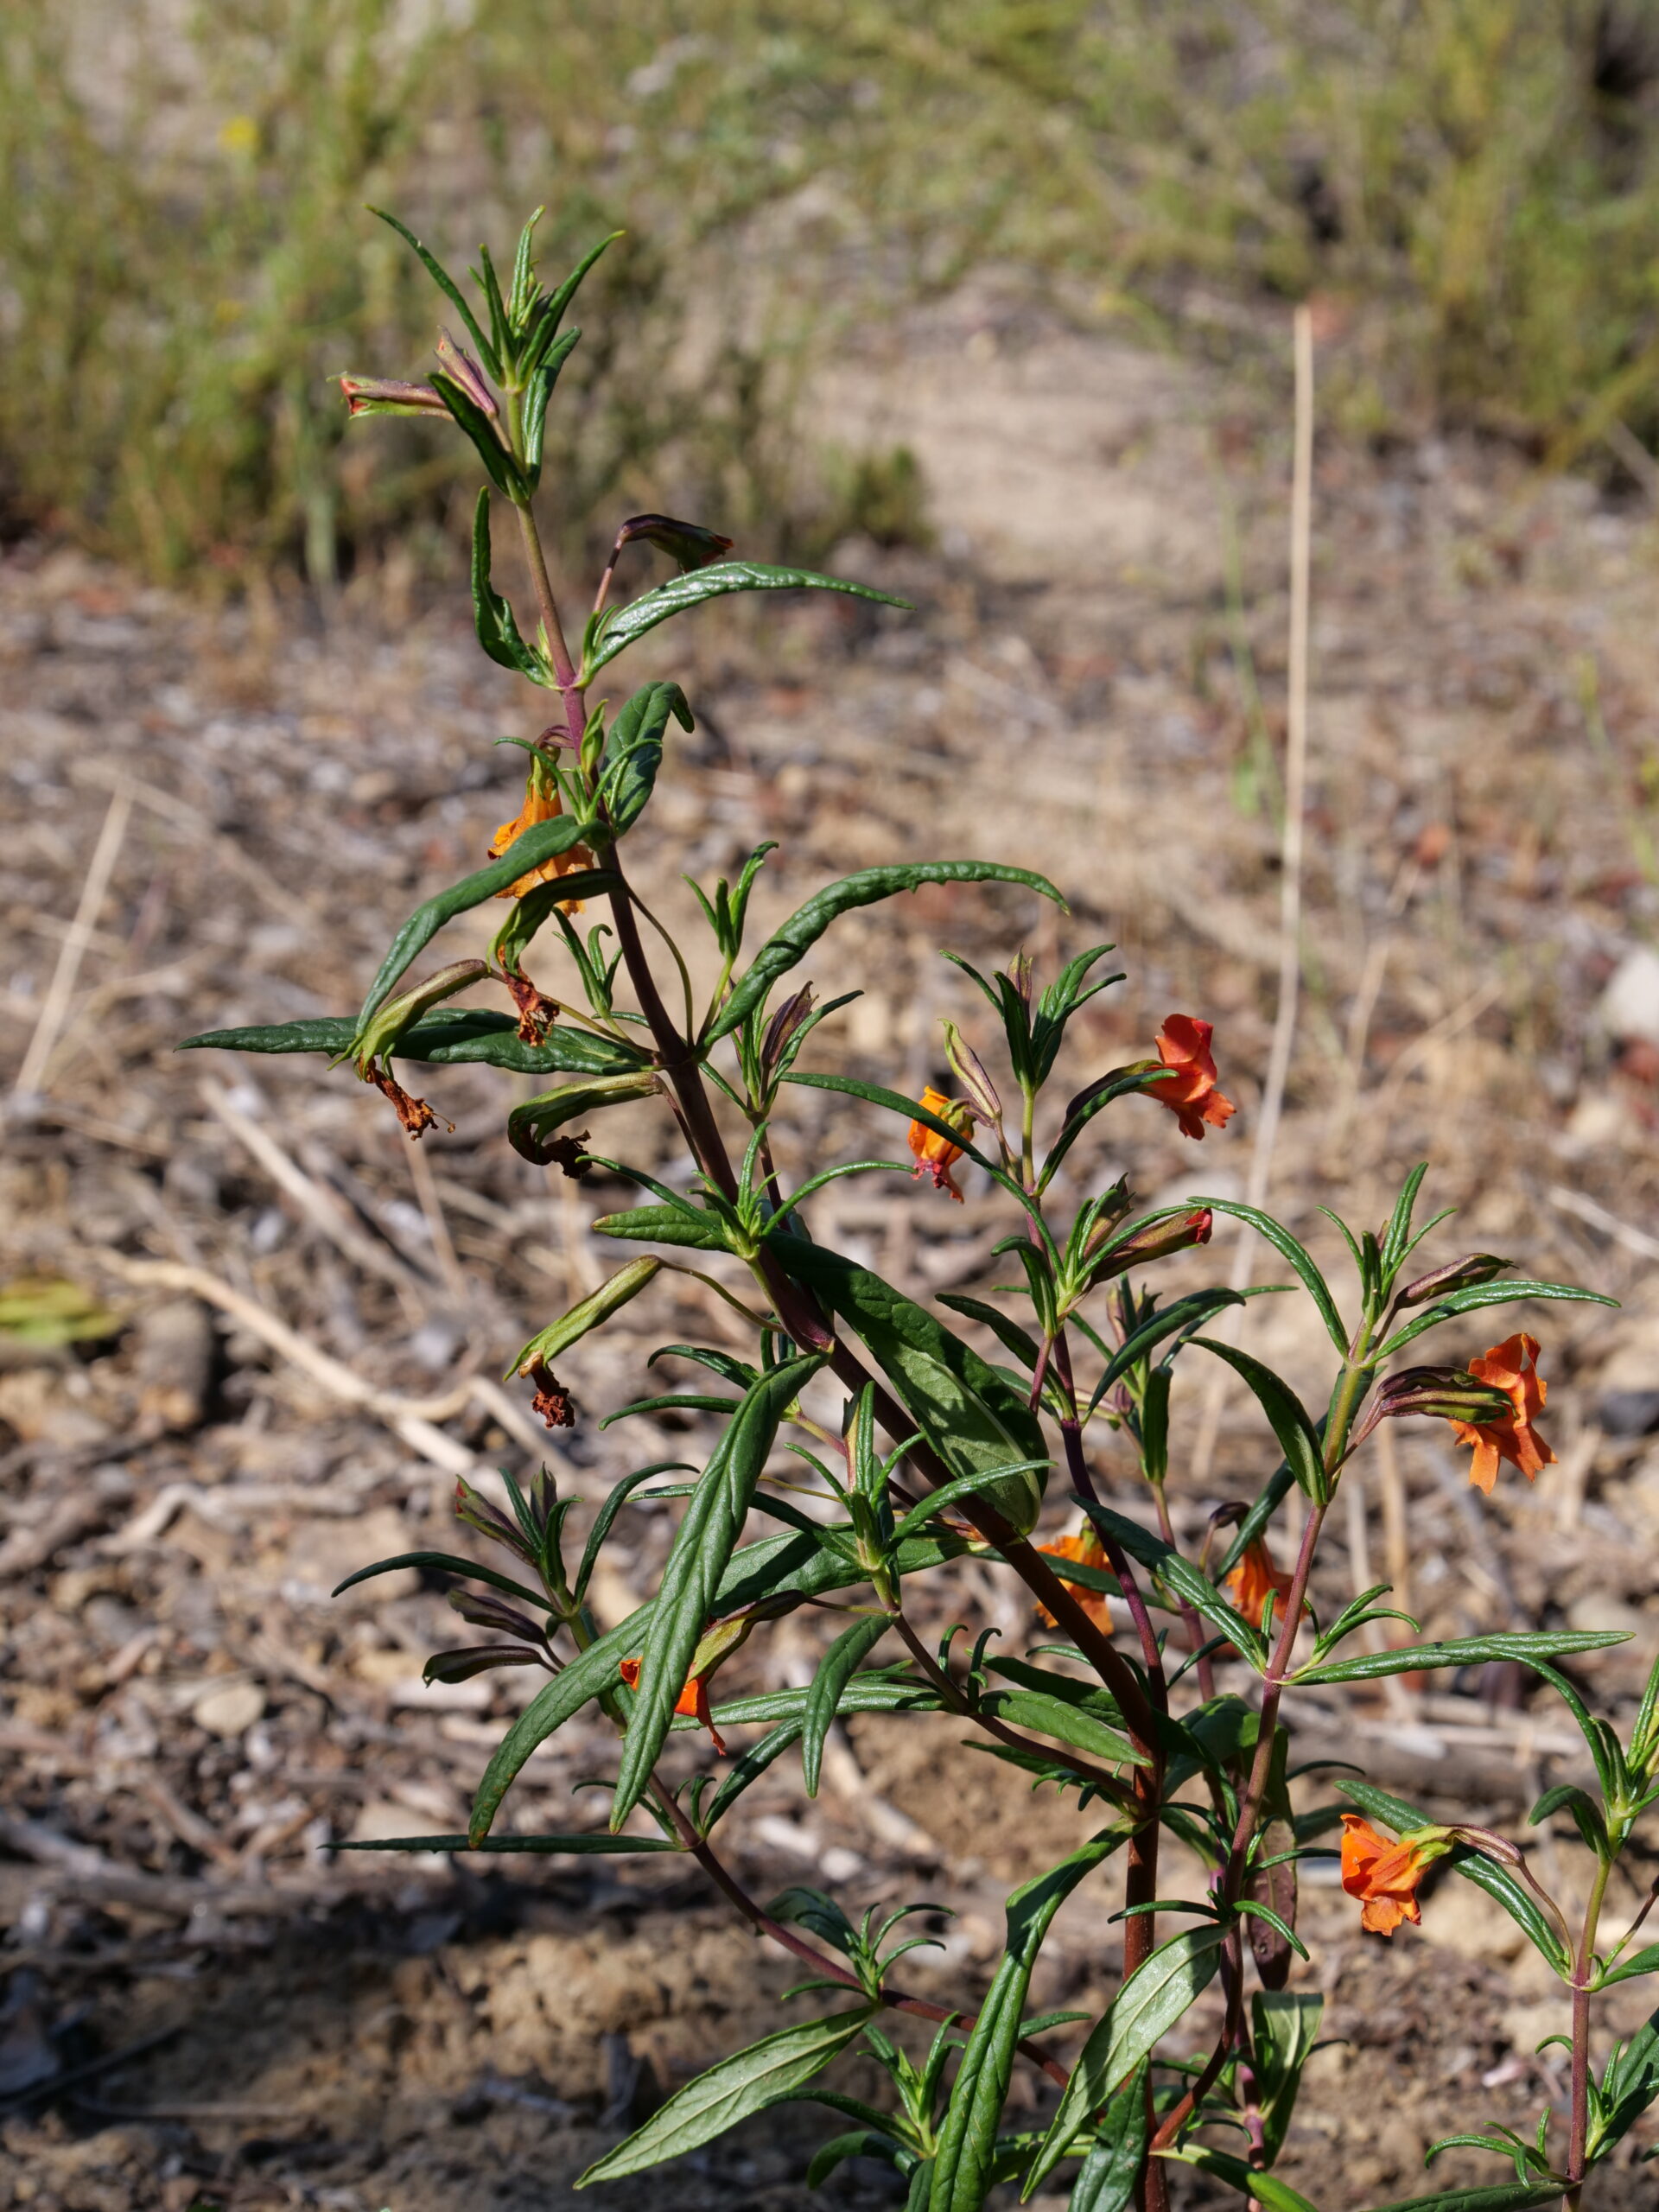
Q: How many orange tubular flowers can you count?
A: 8